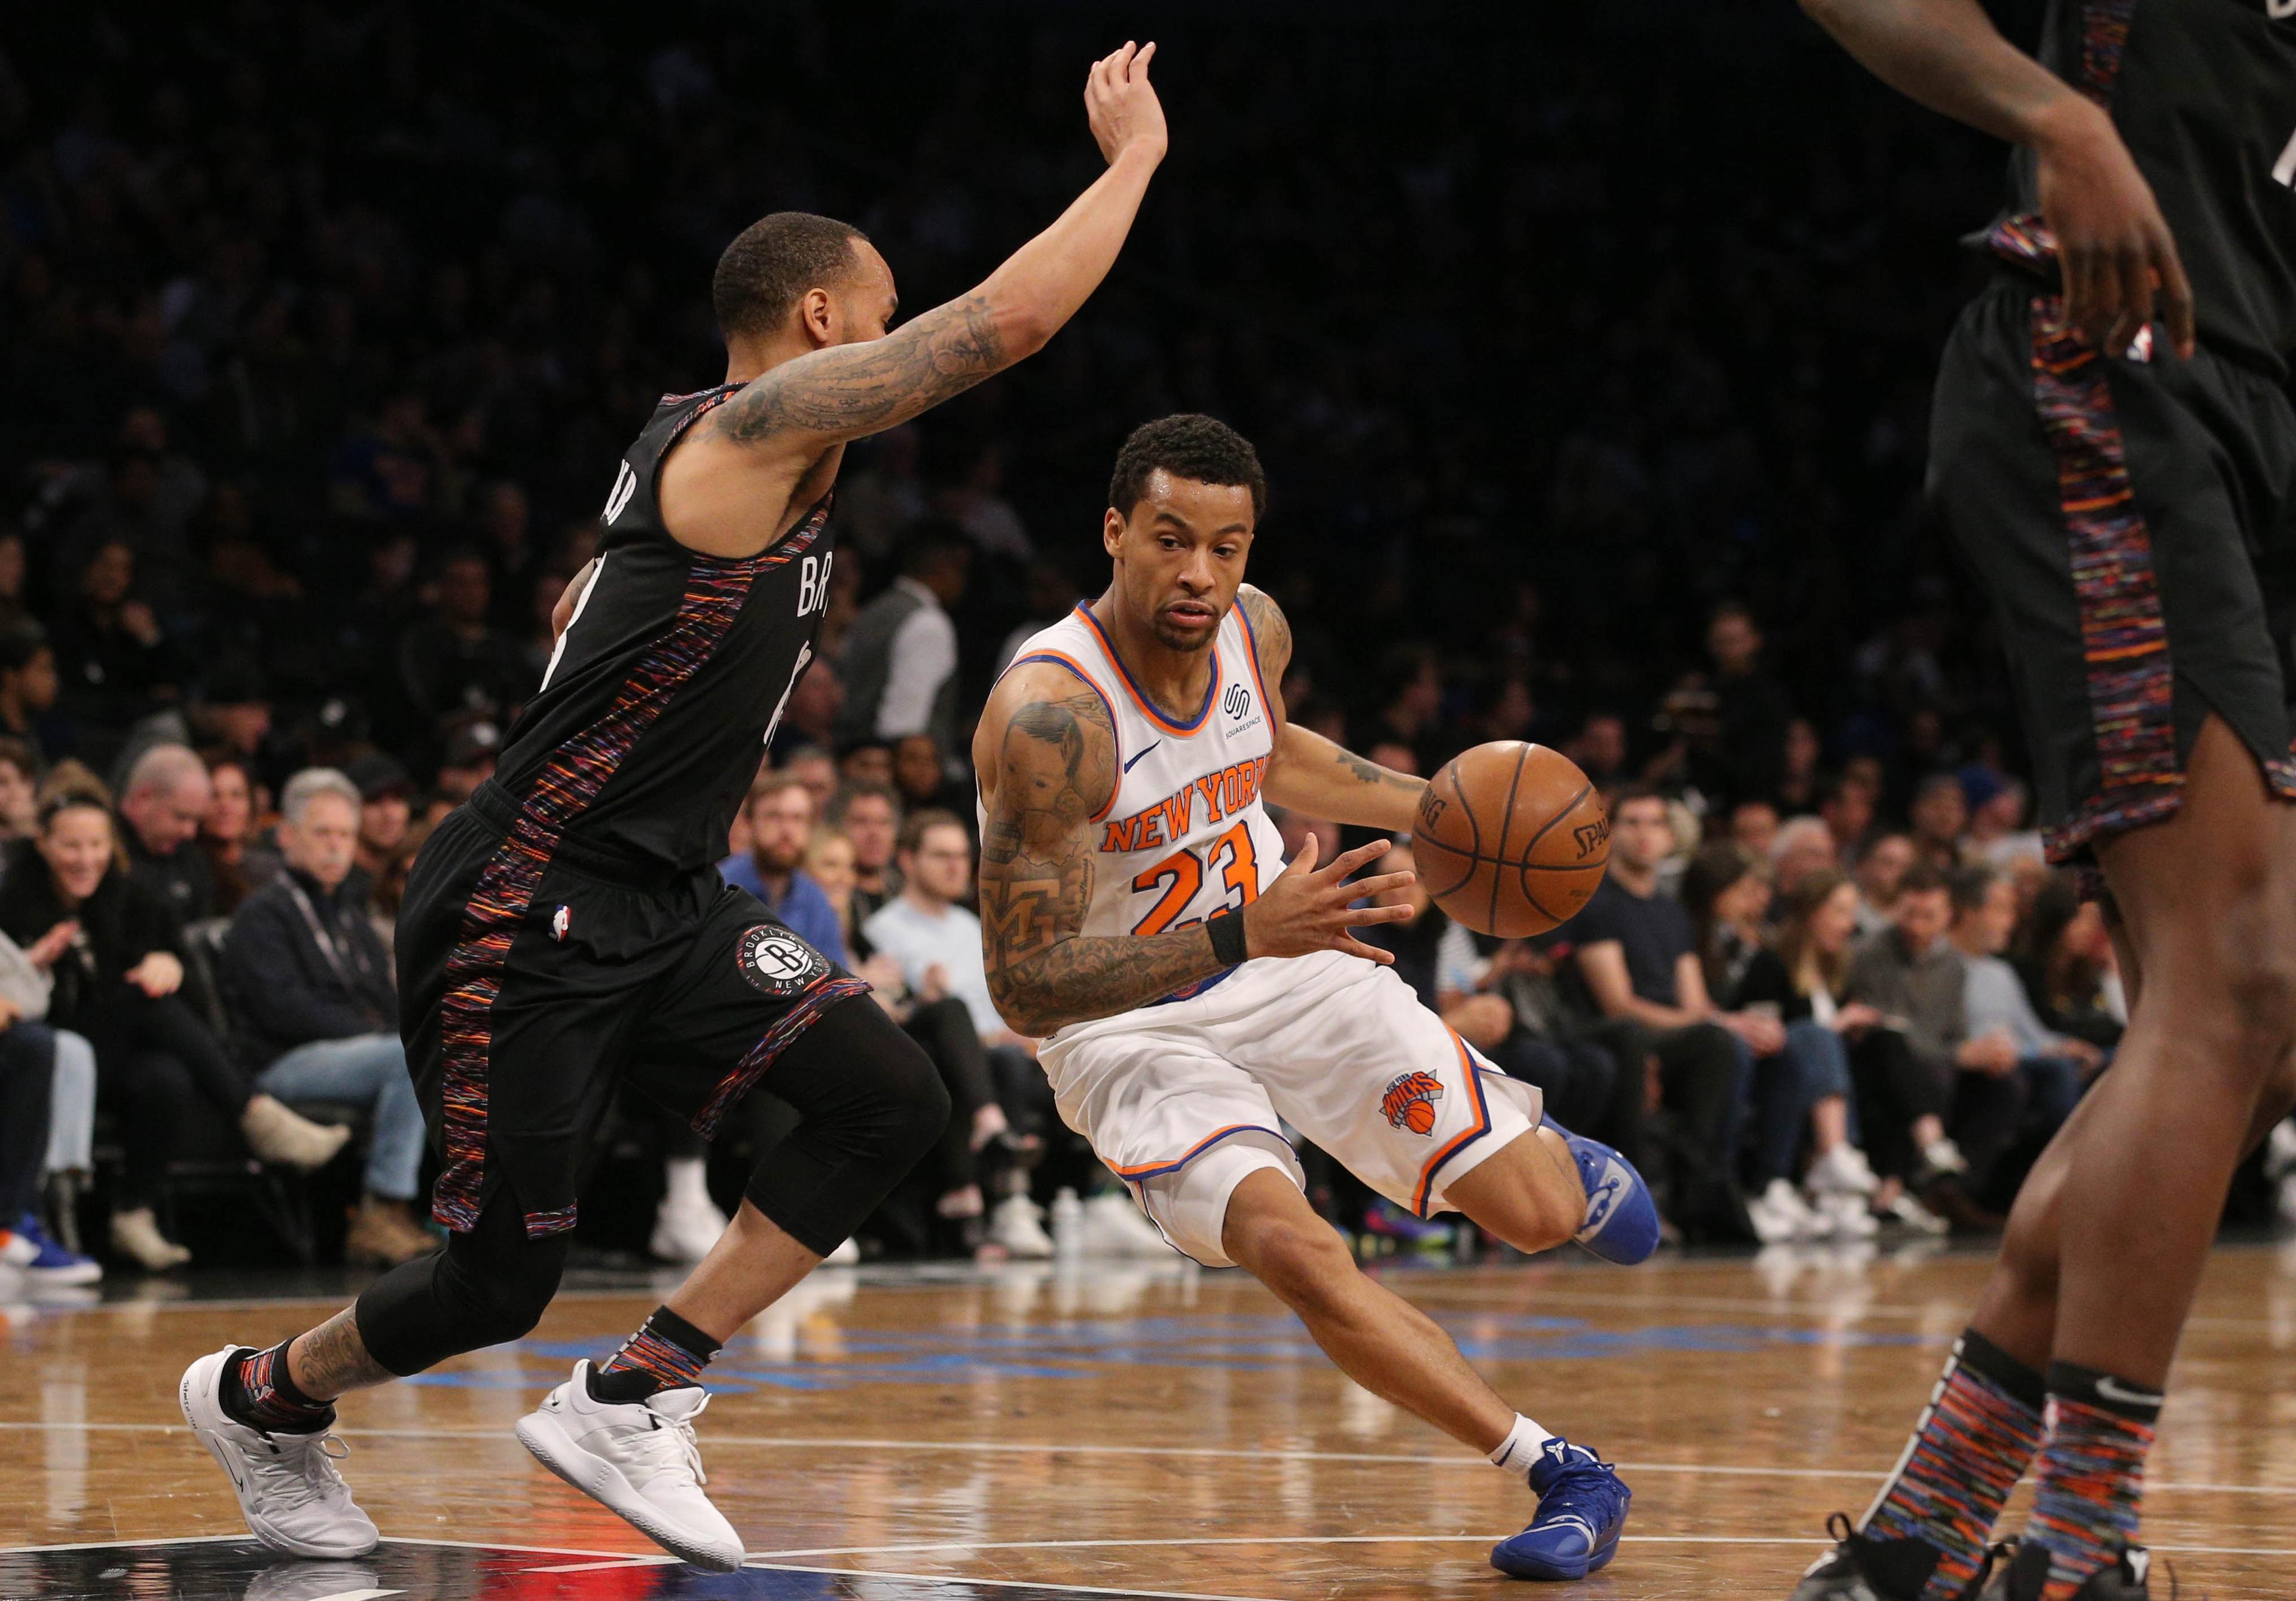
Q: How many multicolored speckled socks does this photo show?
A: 4